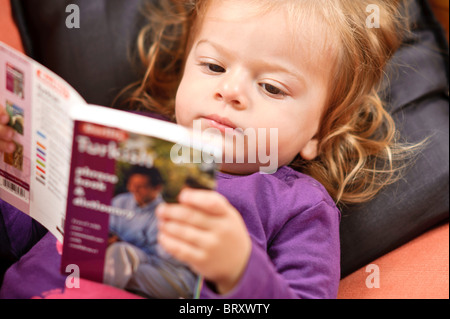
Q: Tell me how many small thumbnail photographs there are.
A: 3